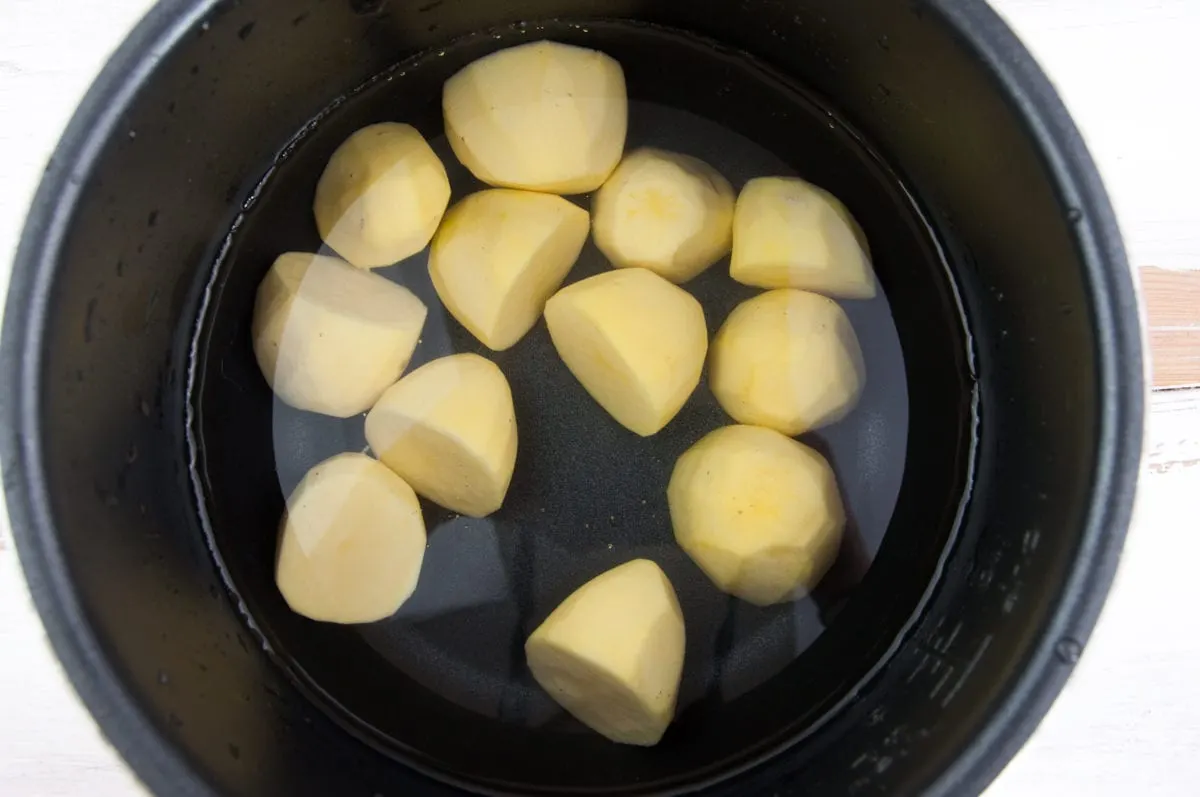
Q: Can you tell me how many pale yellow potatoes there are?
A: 12